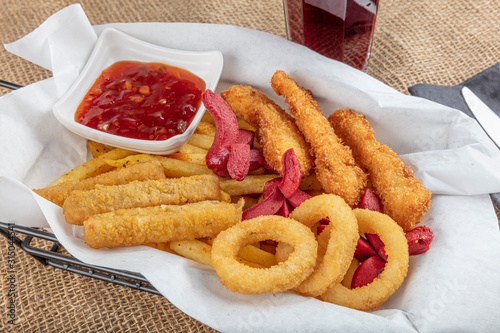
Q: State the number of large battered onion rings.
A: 3